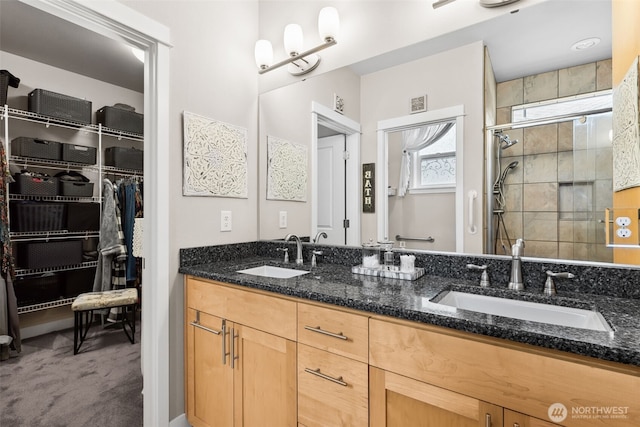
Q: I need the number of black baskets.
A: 13